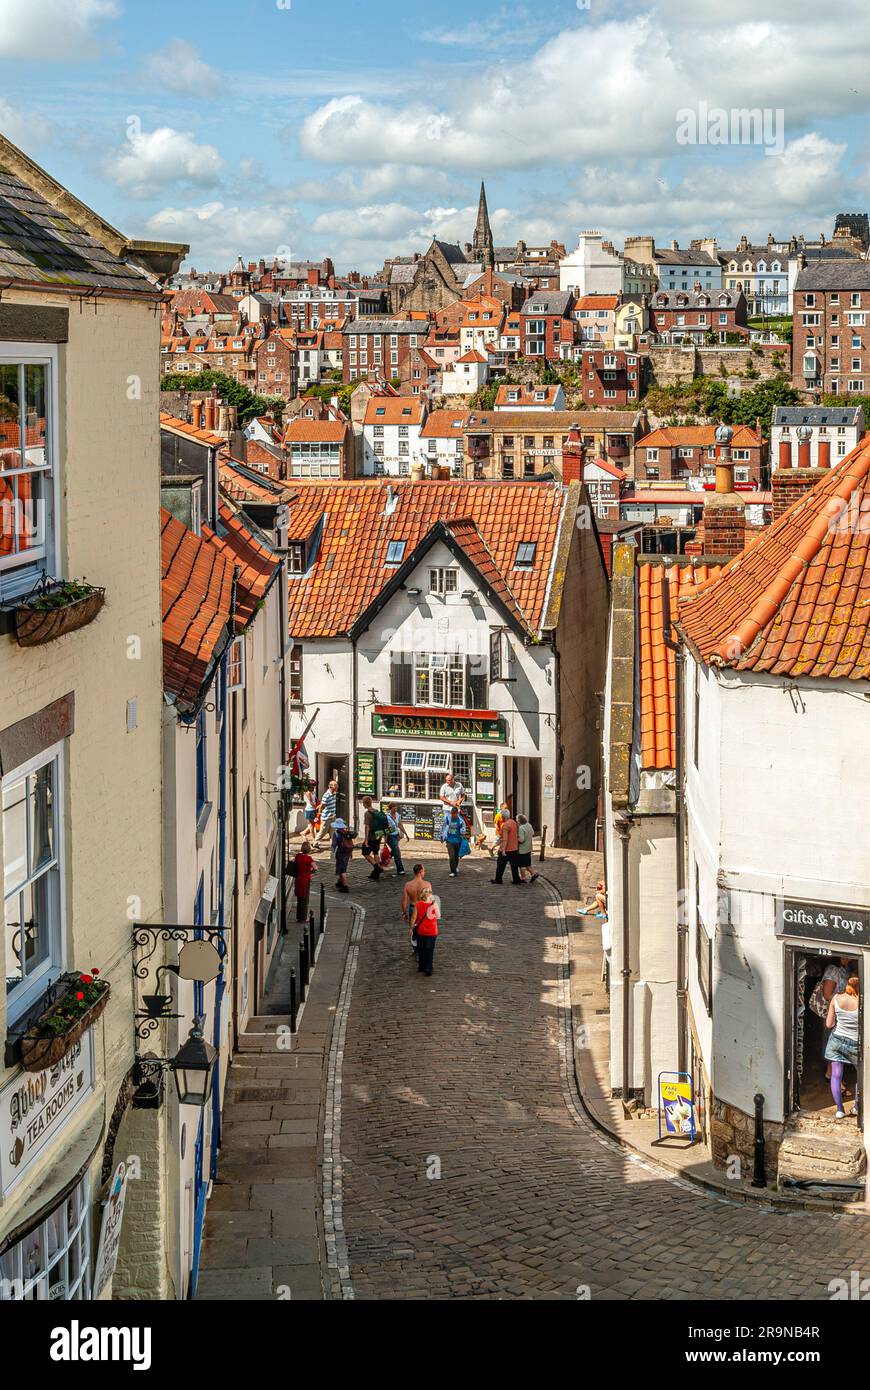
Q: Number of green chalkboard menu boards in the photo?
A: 2